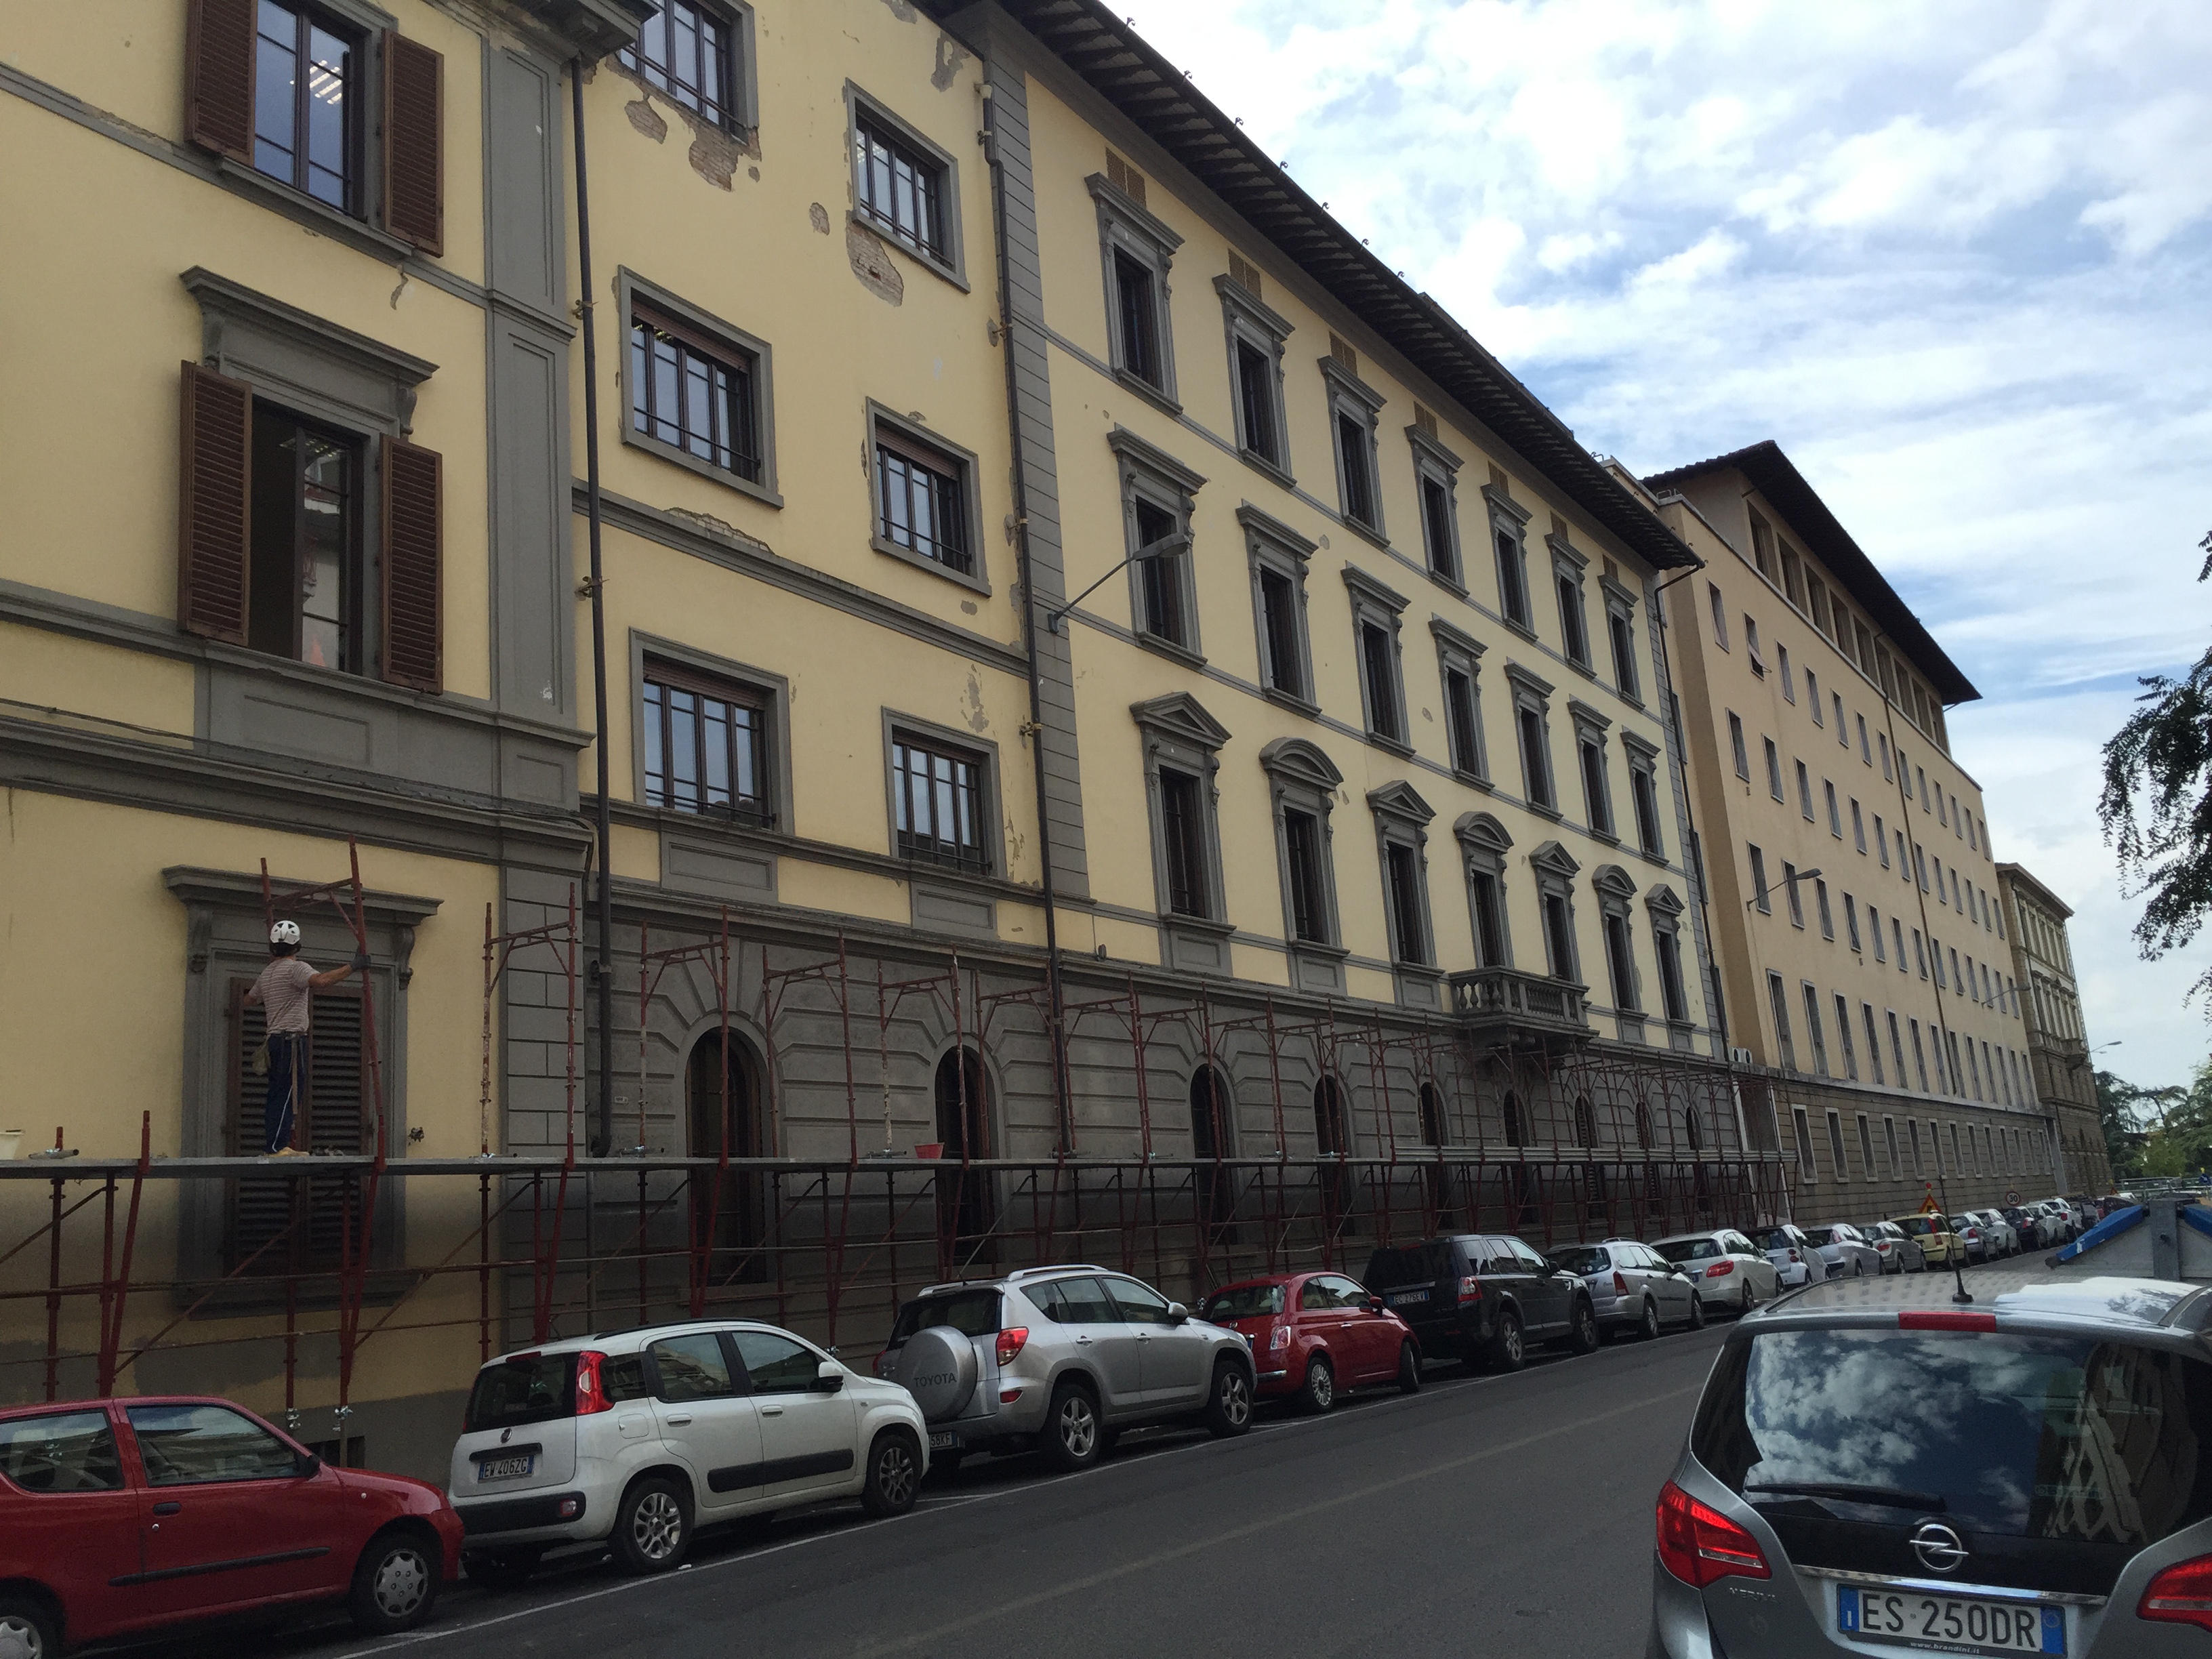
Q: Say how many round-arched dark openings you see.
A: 9